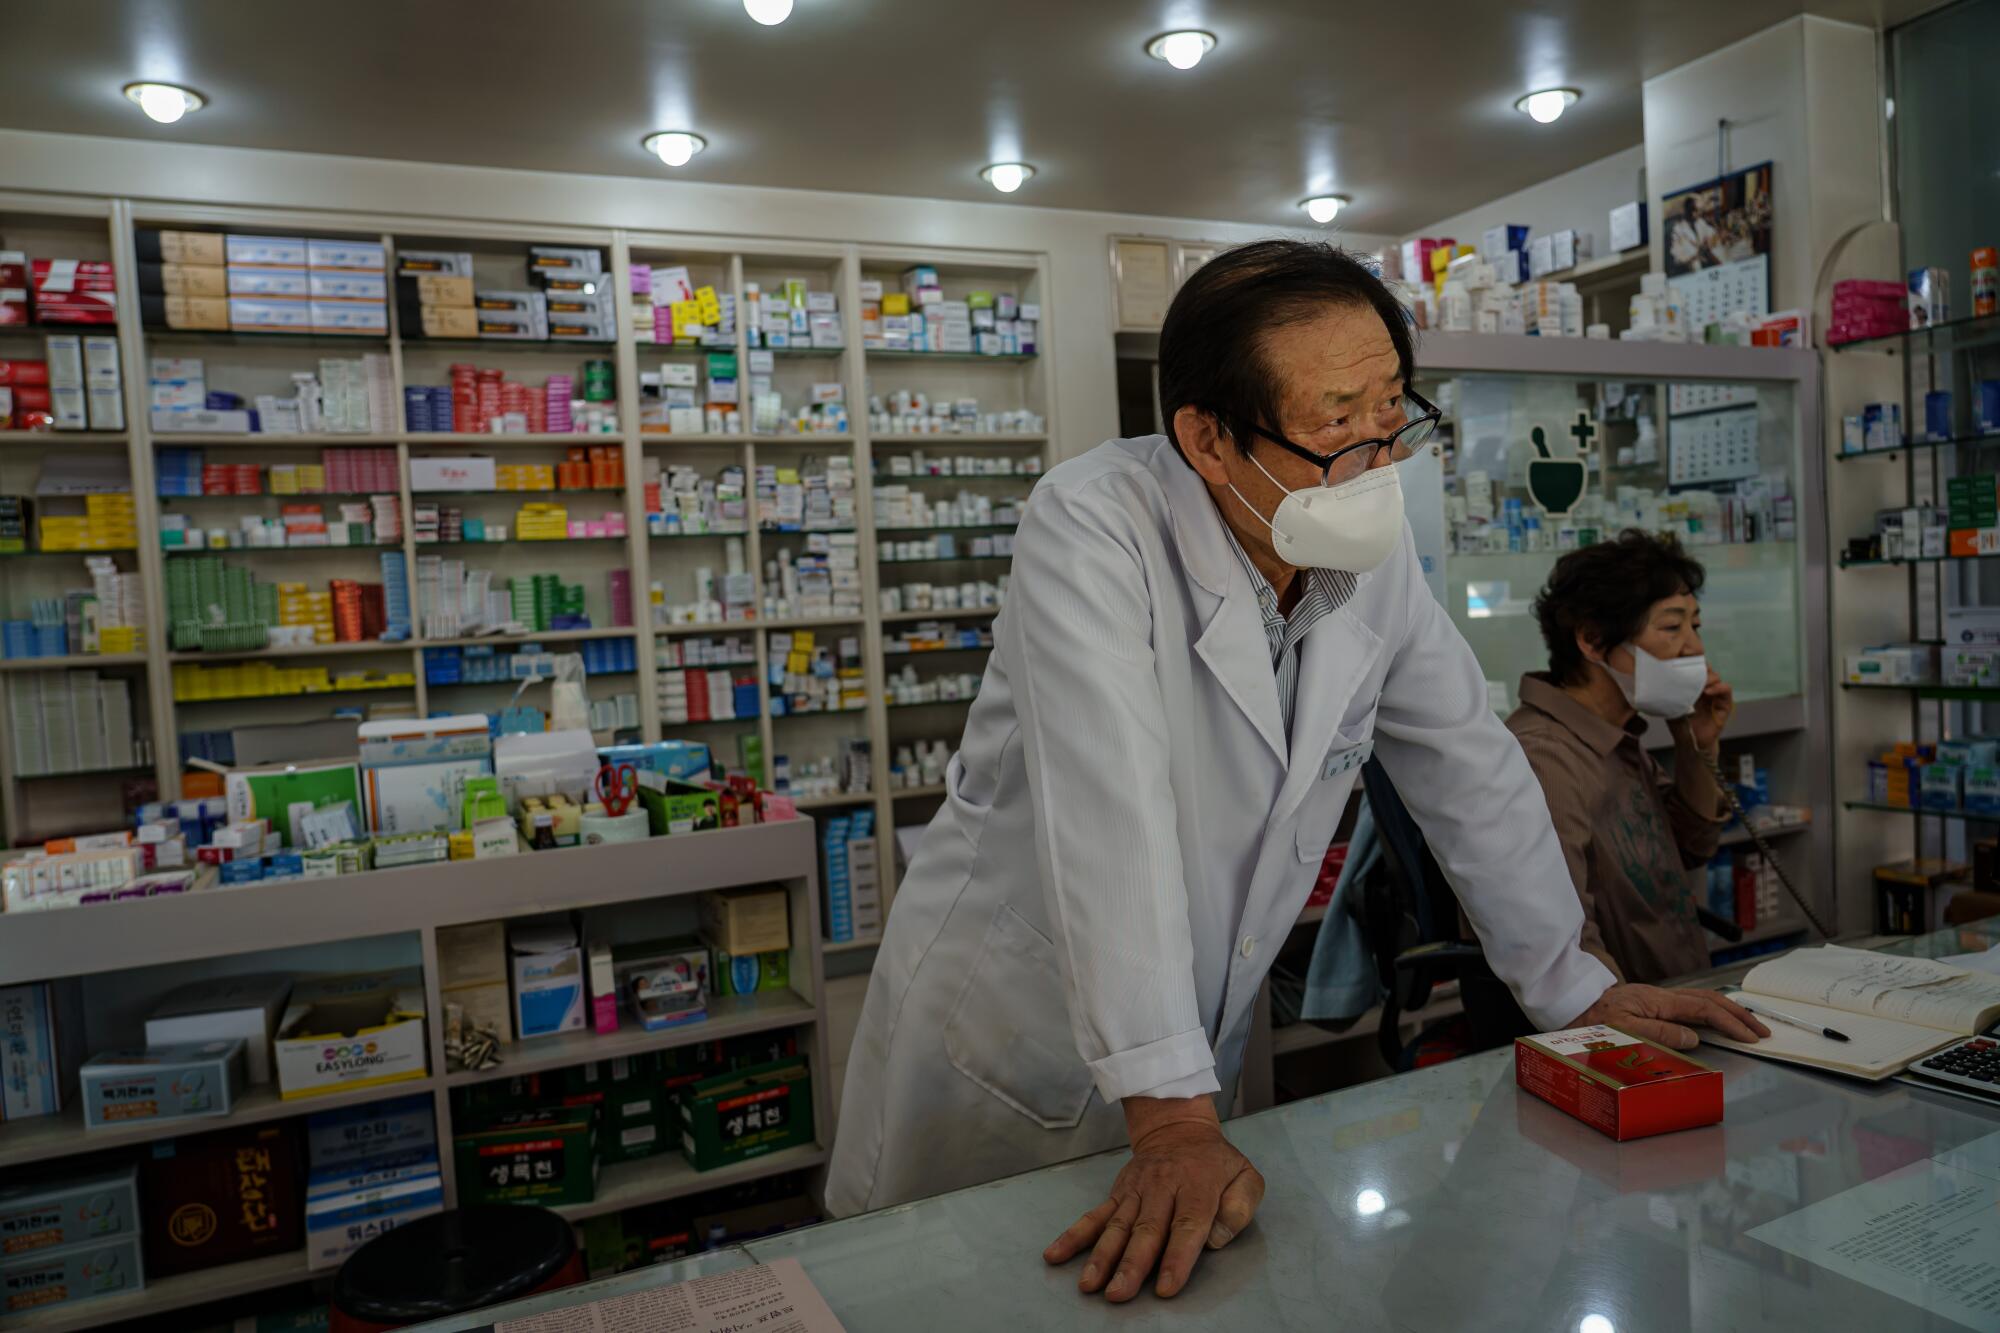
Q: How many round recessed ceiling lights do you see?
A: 7